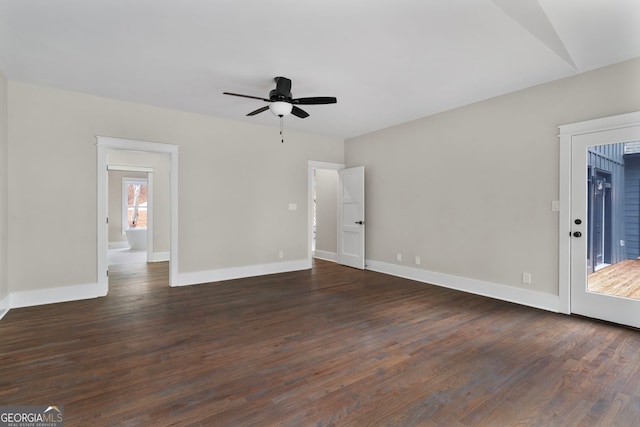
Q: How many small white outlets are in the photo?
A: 4